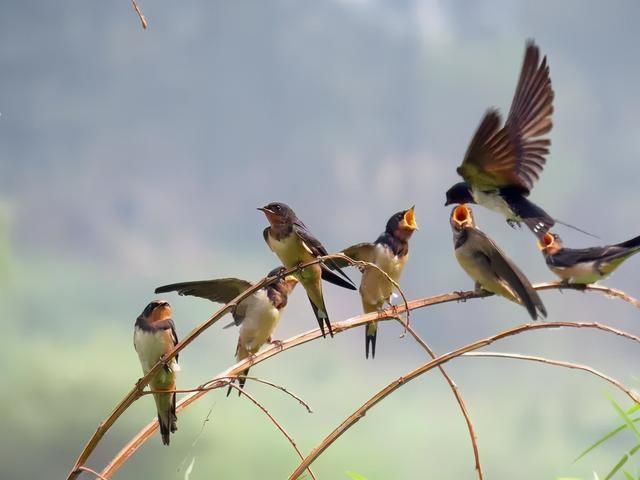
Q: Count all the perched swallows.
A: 6